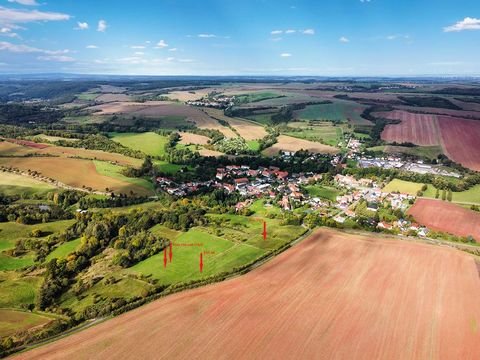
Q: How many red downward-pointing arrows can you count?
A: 4